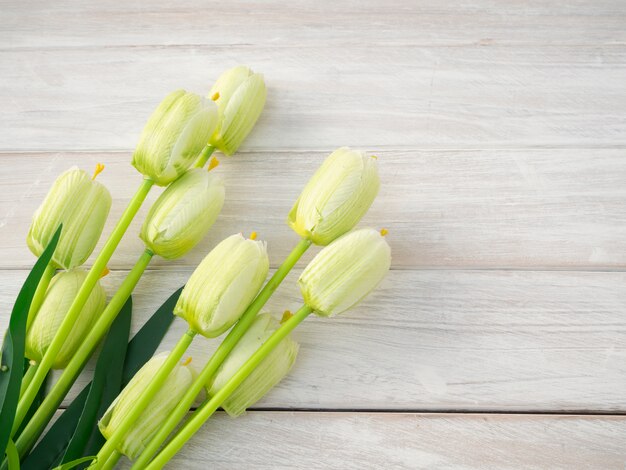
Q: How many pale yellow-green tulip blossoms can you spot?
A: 10